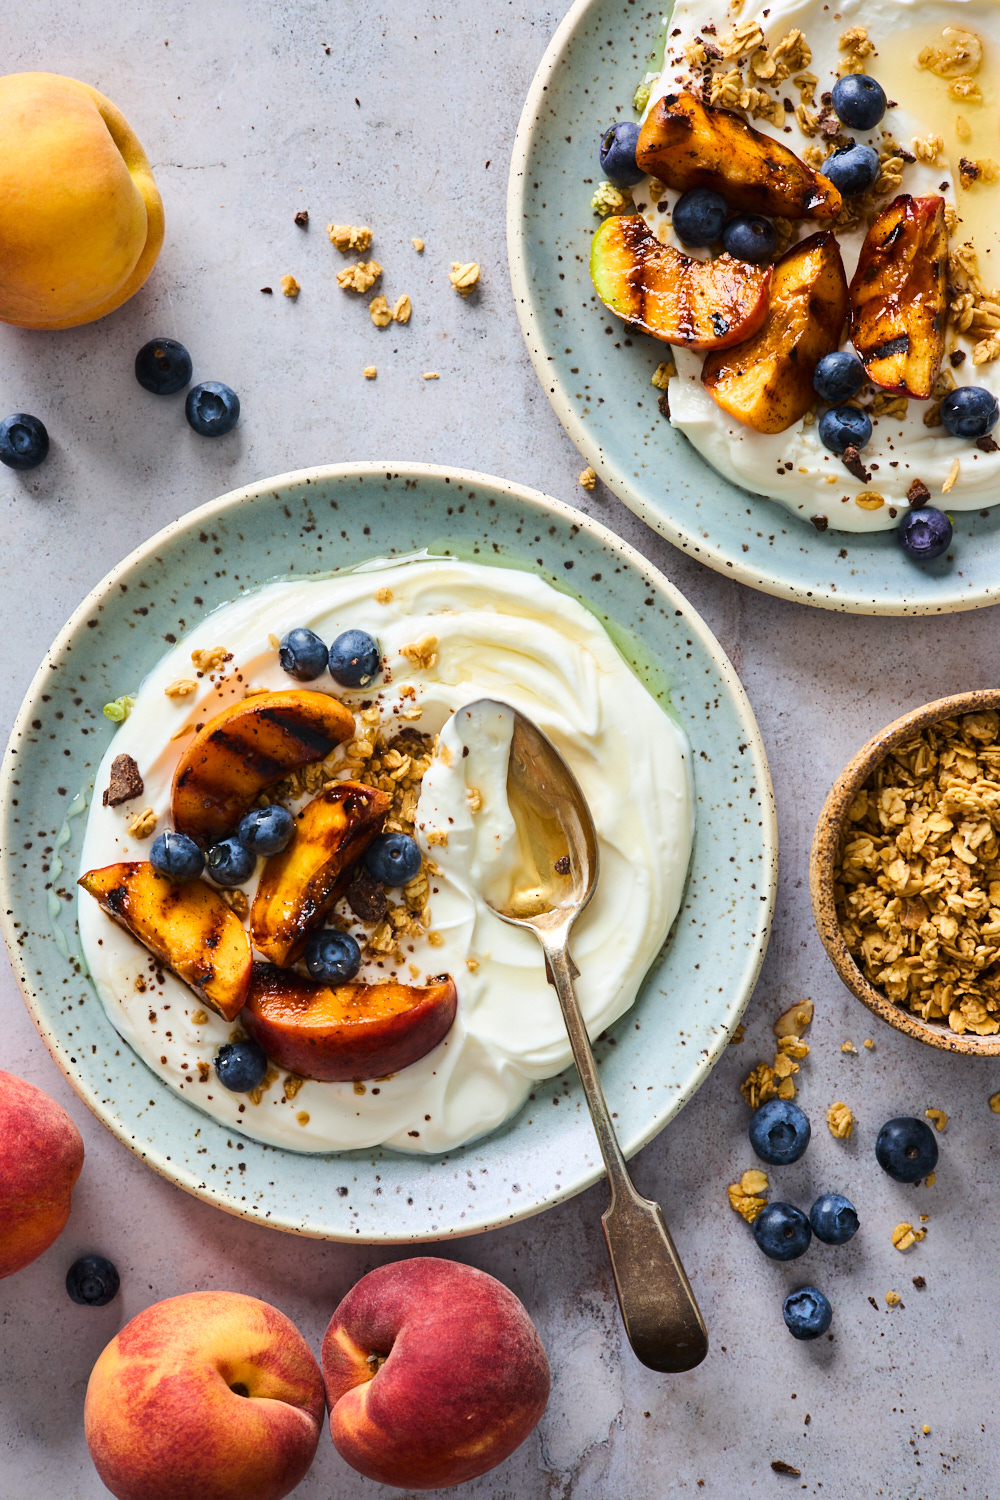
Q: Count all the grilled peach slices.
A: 8